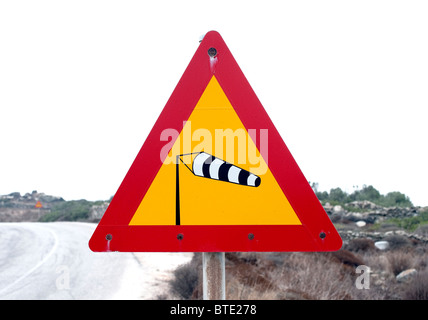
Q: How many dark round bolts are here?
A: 5